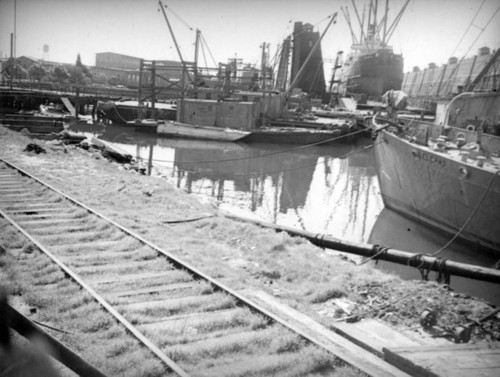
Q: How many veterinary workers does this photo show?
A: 0